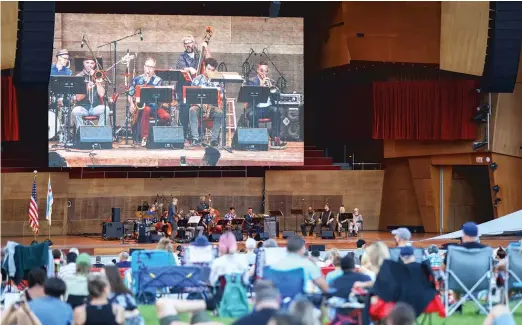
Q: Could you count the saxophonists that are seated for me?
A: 2